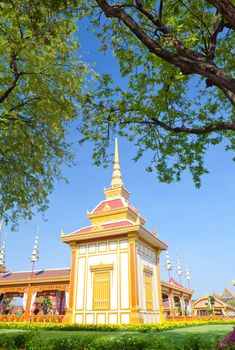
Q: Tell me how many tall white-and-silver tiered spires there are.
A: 5